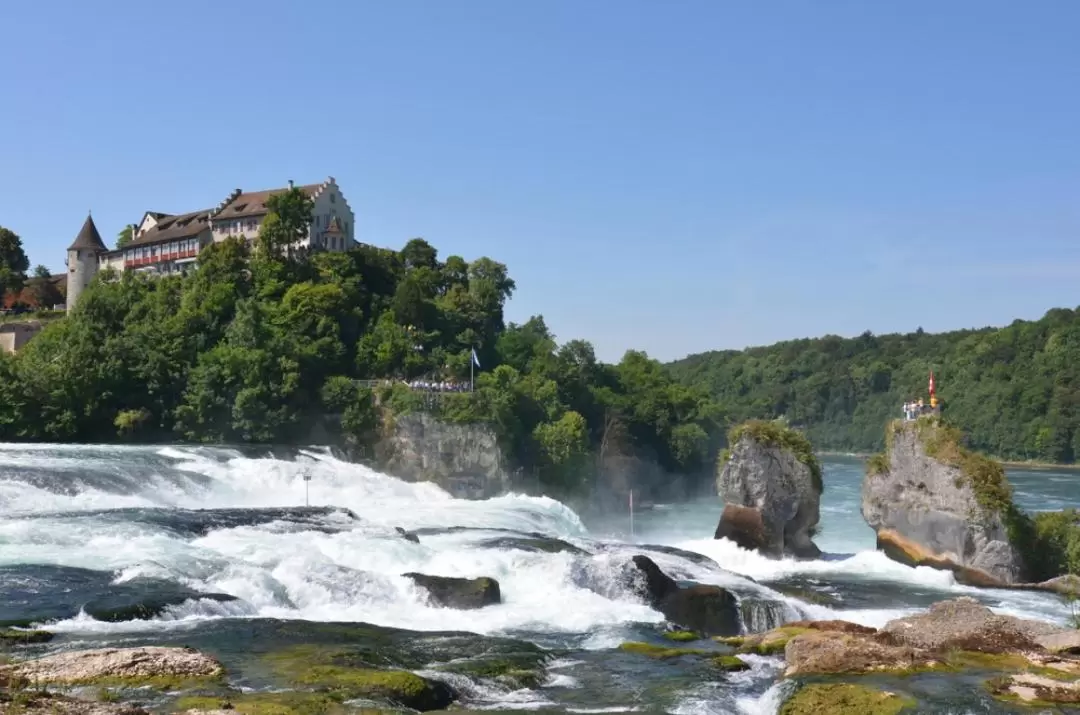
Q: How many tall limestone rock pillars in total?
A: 2